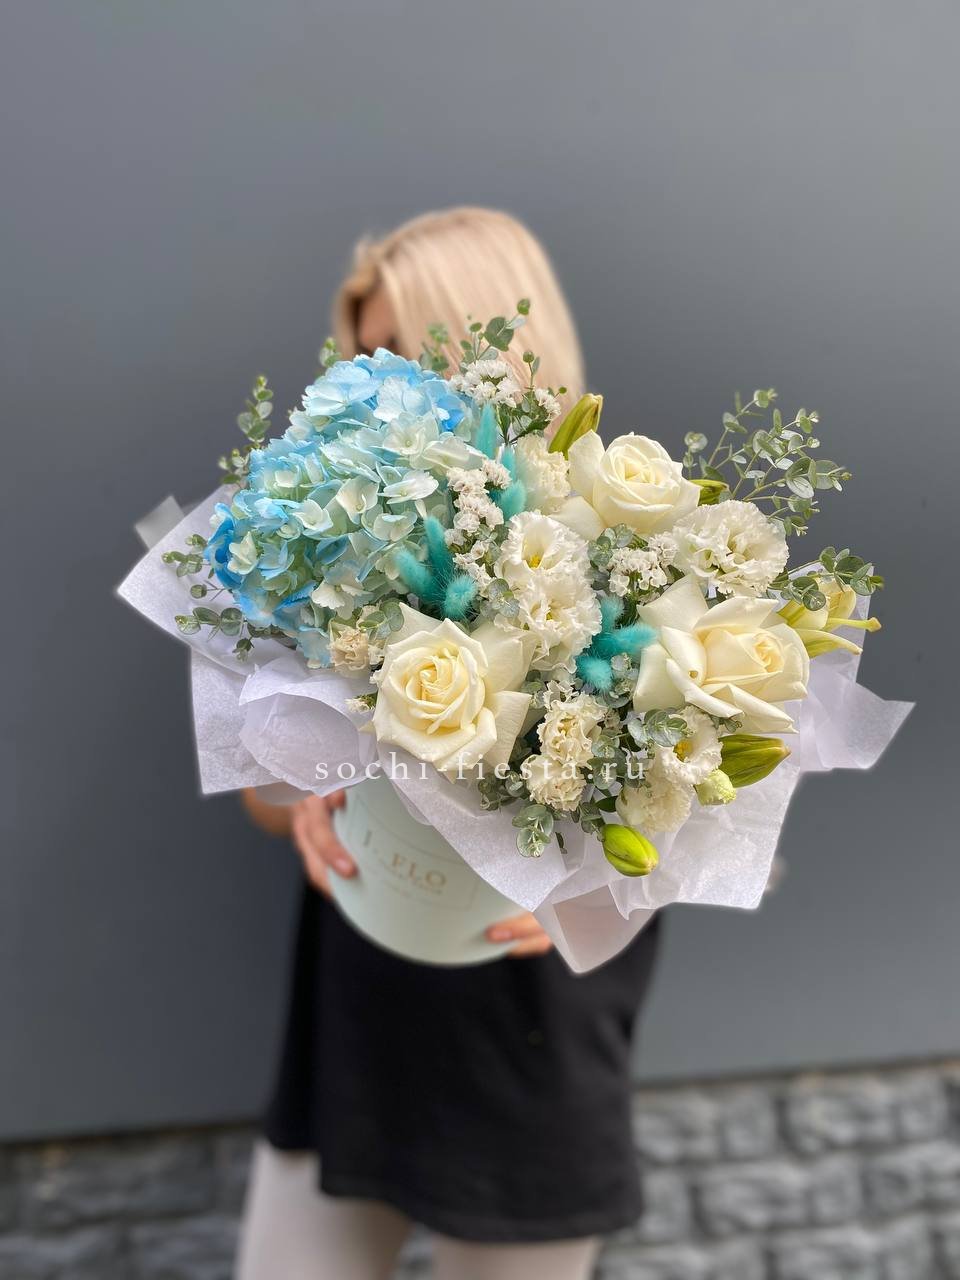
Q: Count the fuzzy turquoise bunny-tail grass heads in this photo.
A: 9